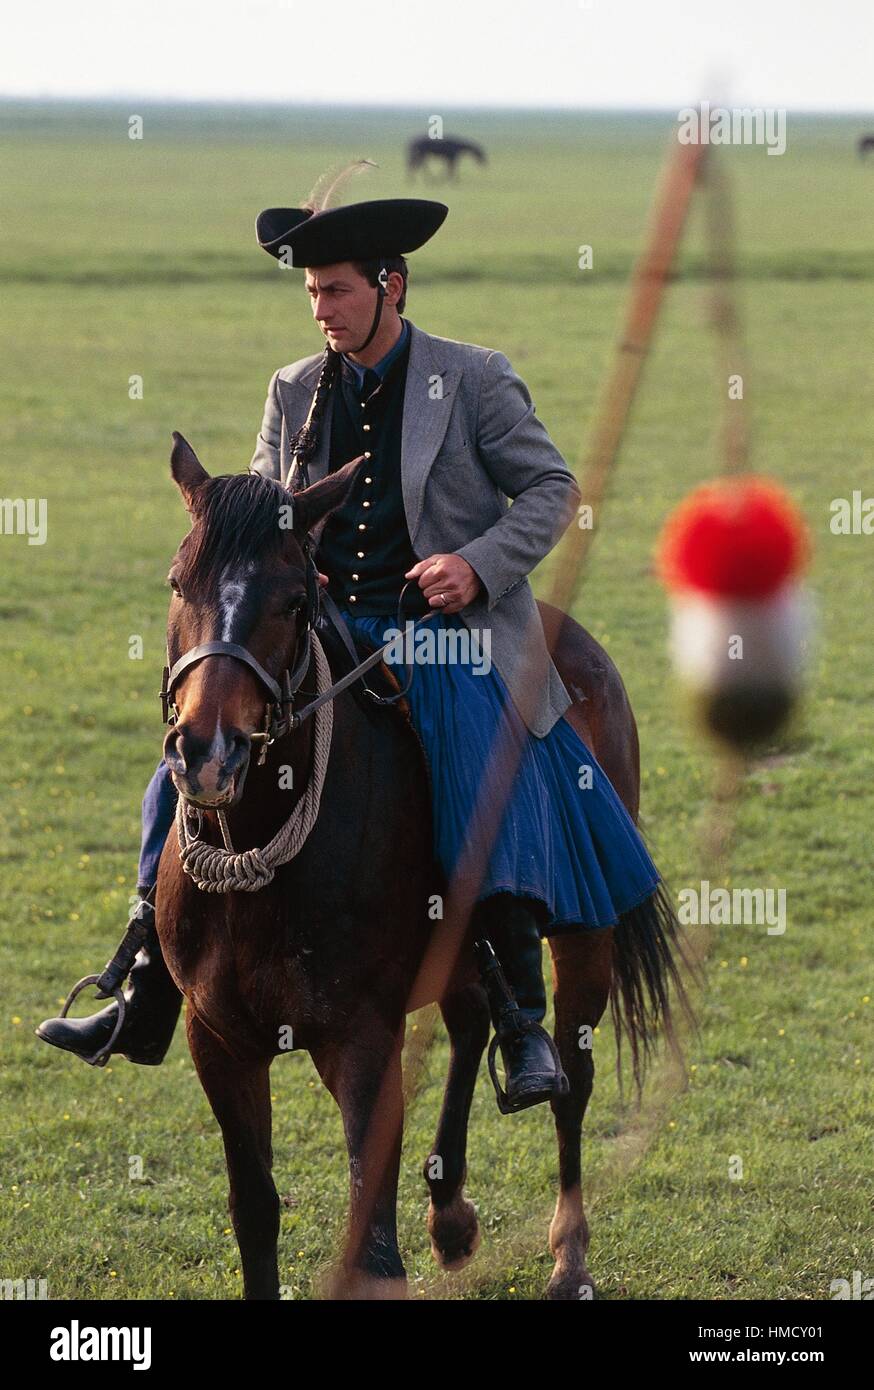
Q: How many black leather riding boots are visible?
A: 2